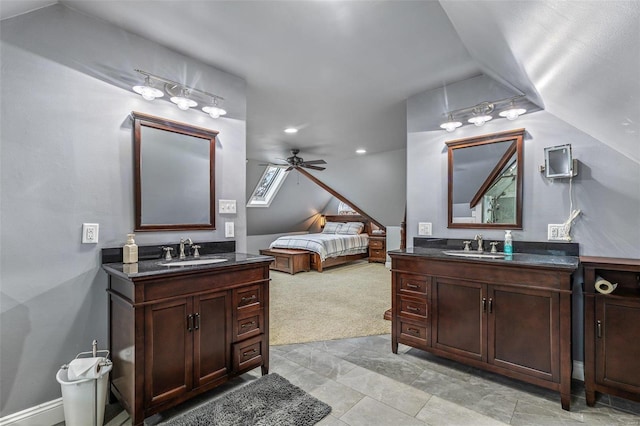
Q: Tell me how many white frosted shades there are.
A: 6